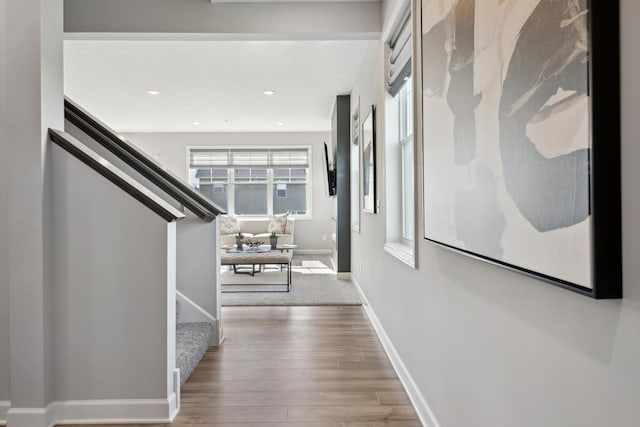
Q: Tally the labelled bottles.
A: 0